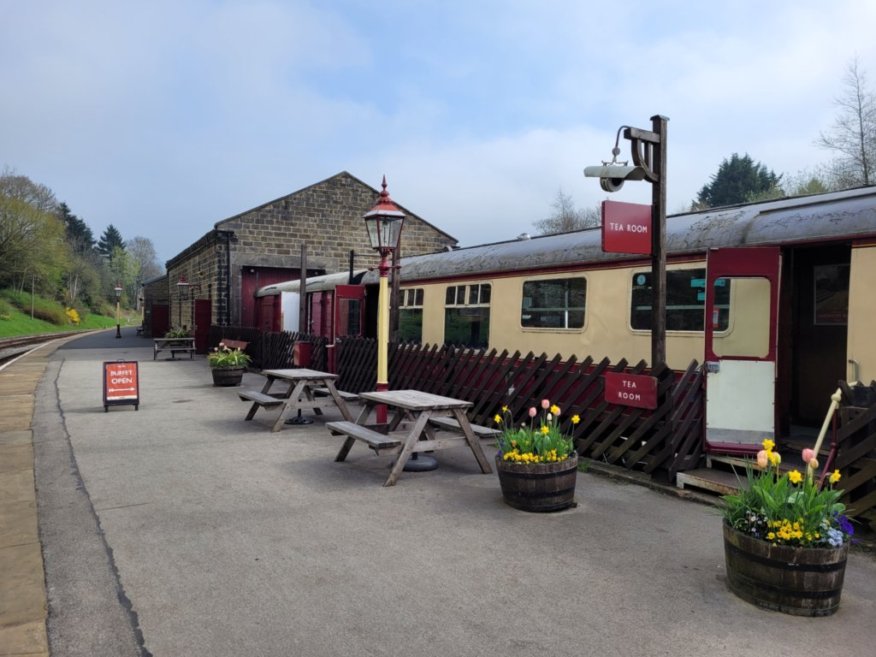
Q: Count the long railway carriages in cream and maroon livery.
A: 1